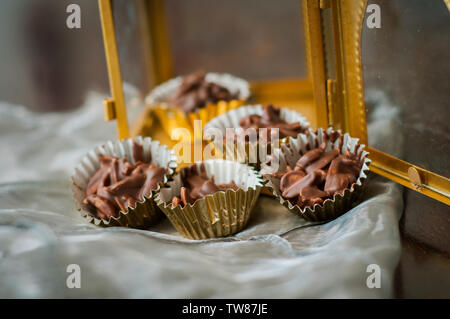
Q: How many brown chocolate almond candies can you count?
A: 5